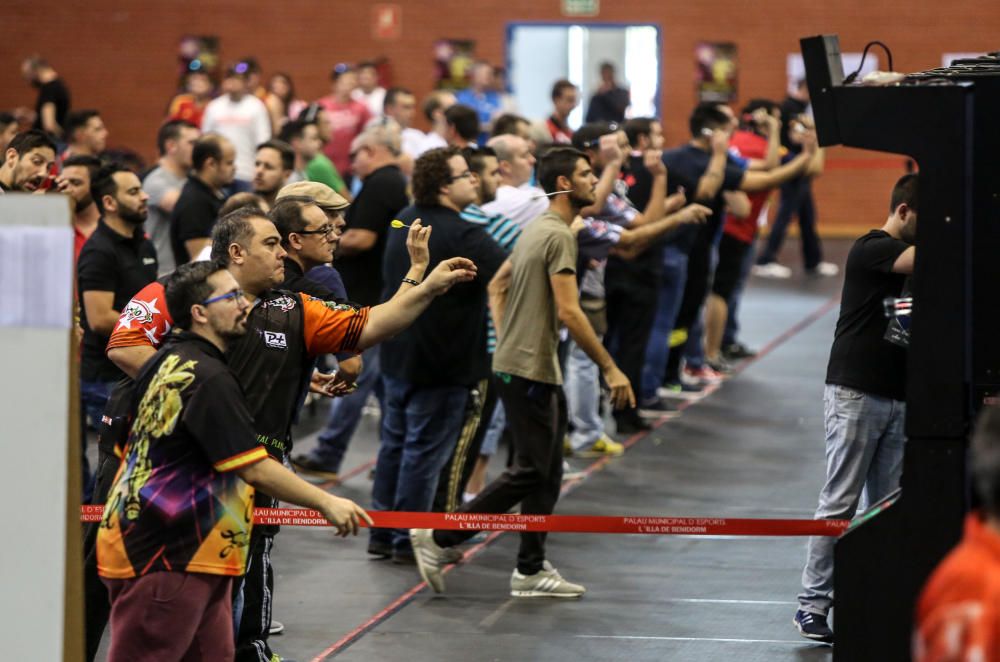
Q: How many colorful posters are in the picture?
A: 3